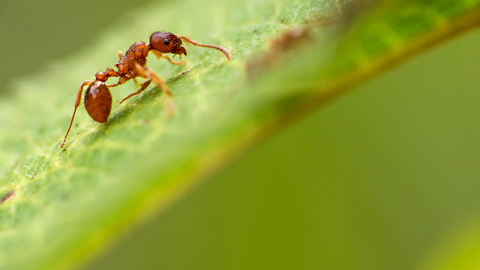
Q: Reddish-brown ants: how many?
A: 1